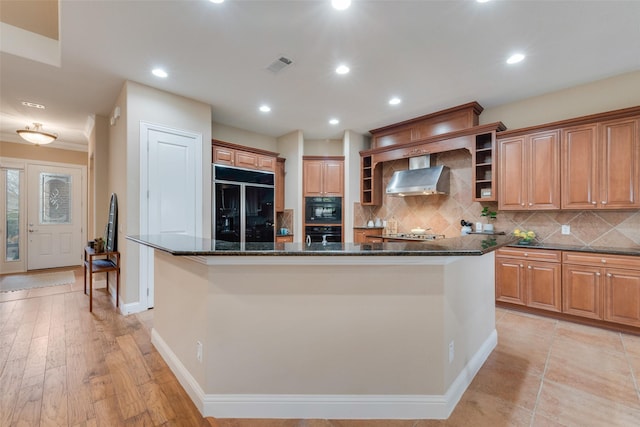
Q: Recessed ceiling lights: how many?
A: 9